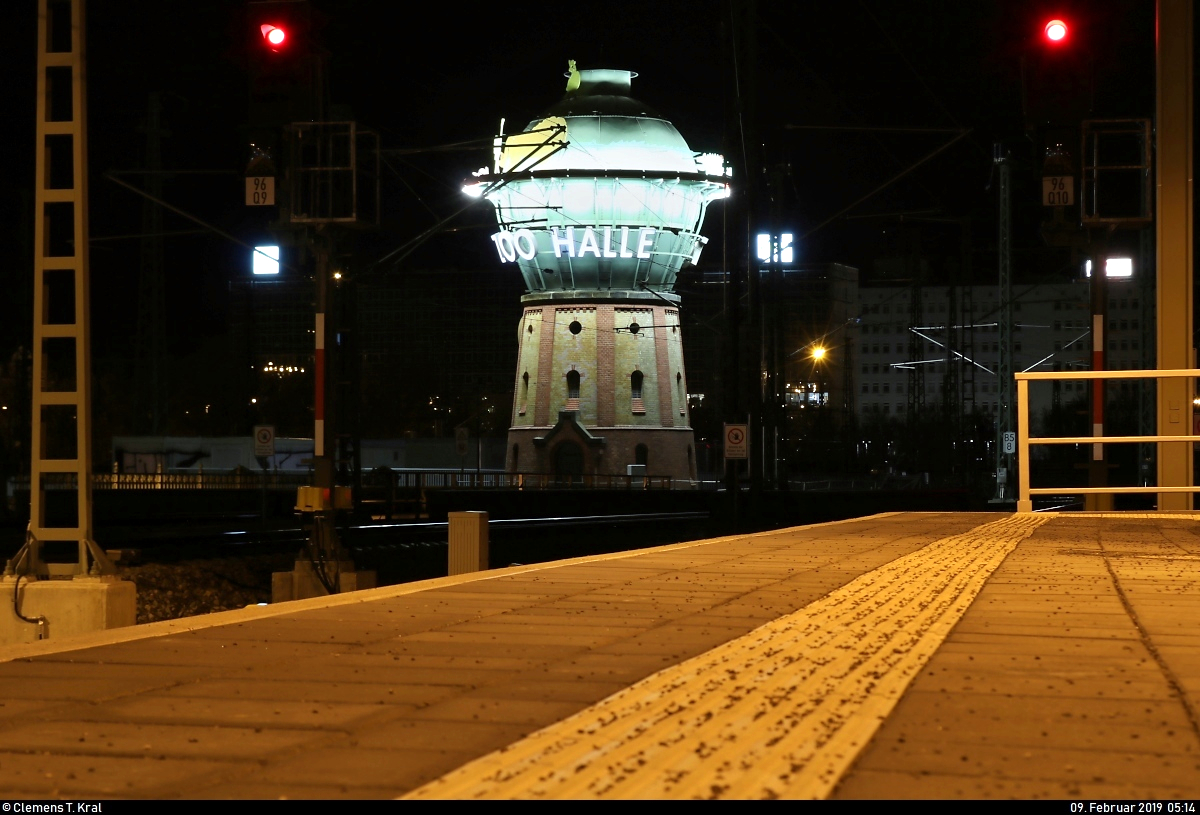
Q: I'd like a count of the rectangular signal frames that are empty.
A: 2